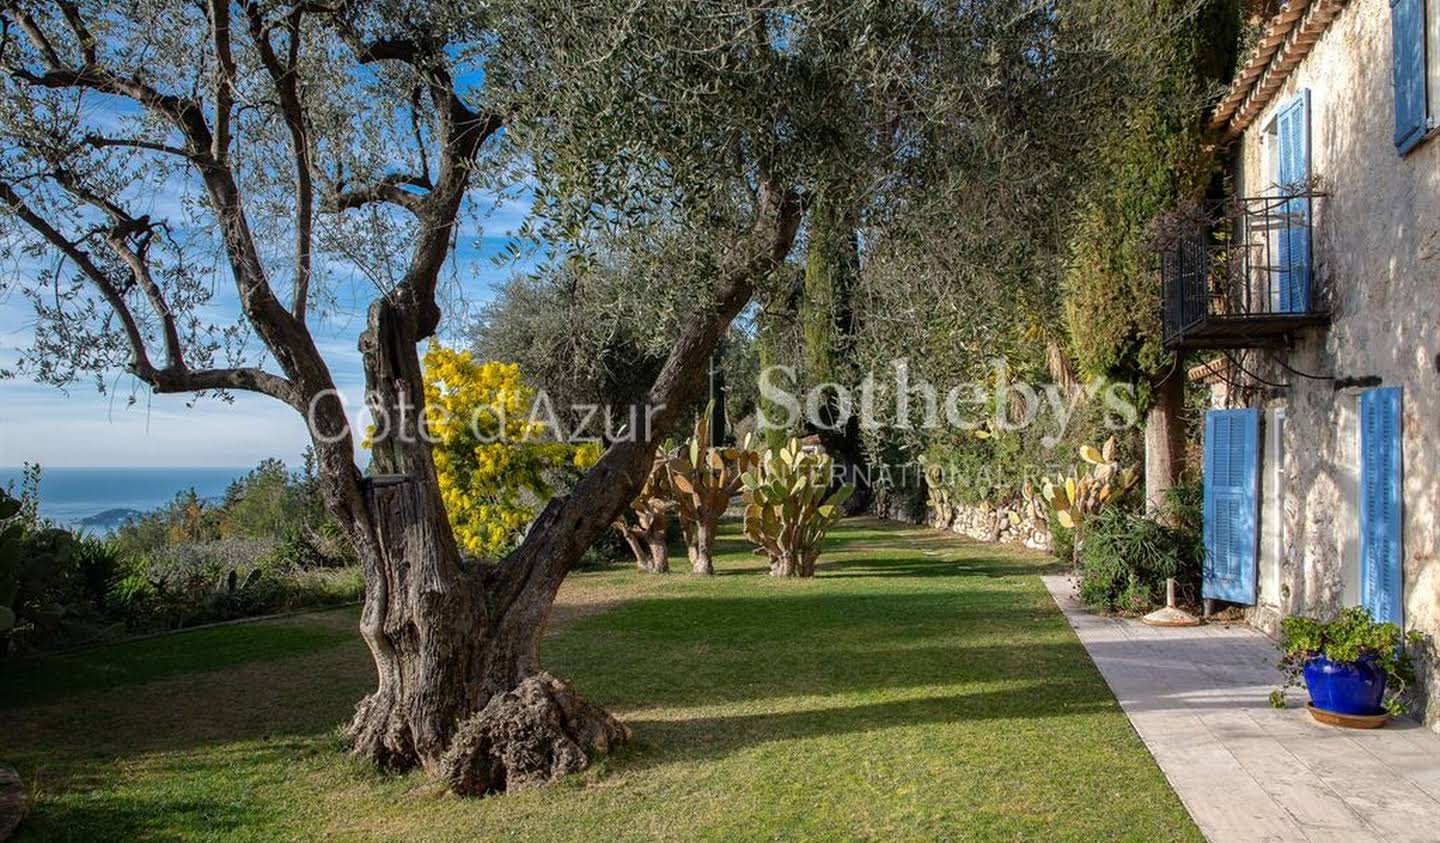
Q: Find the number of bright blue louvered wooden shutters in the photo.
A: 4